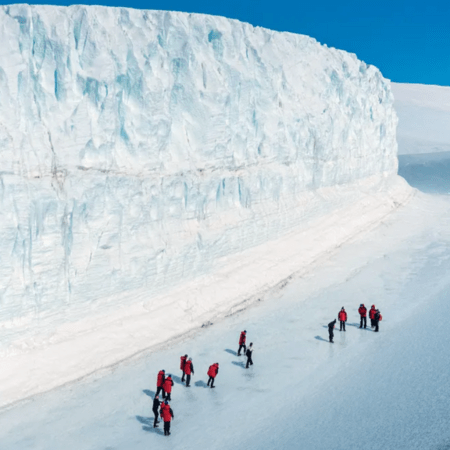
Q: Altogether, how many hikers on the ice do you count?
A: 14